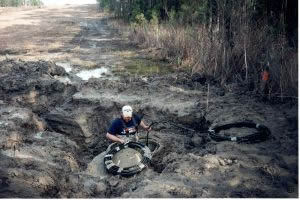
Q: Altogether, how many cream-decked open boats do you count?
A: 0